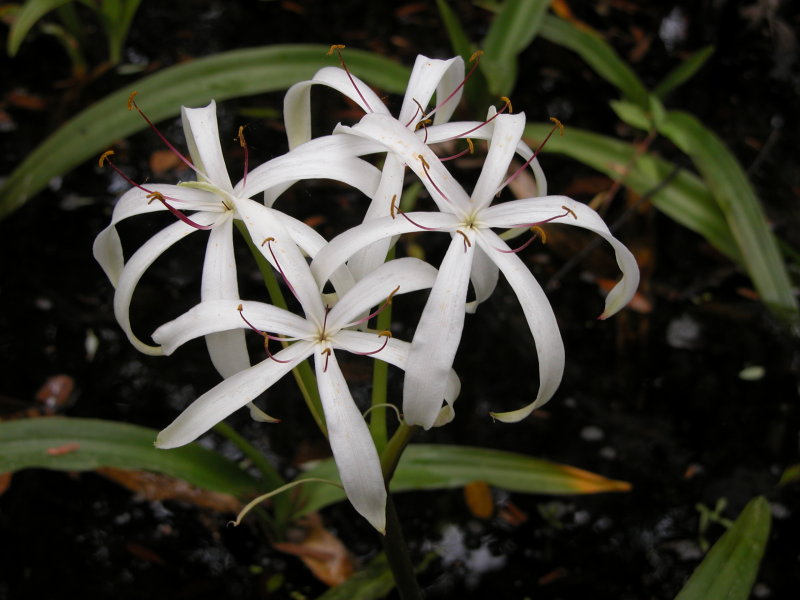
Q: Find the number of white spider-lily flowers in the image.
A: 4